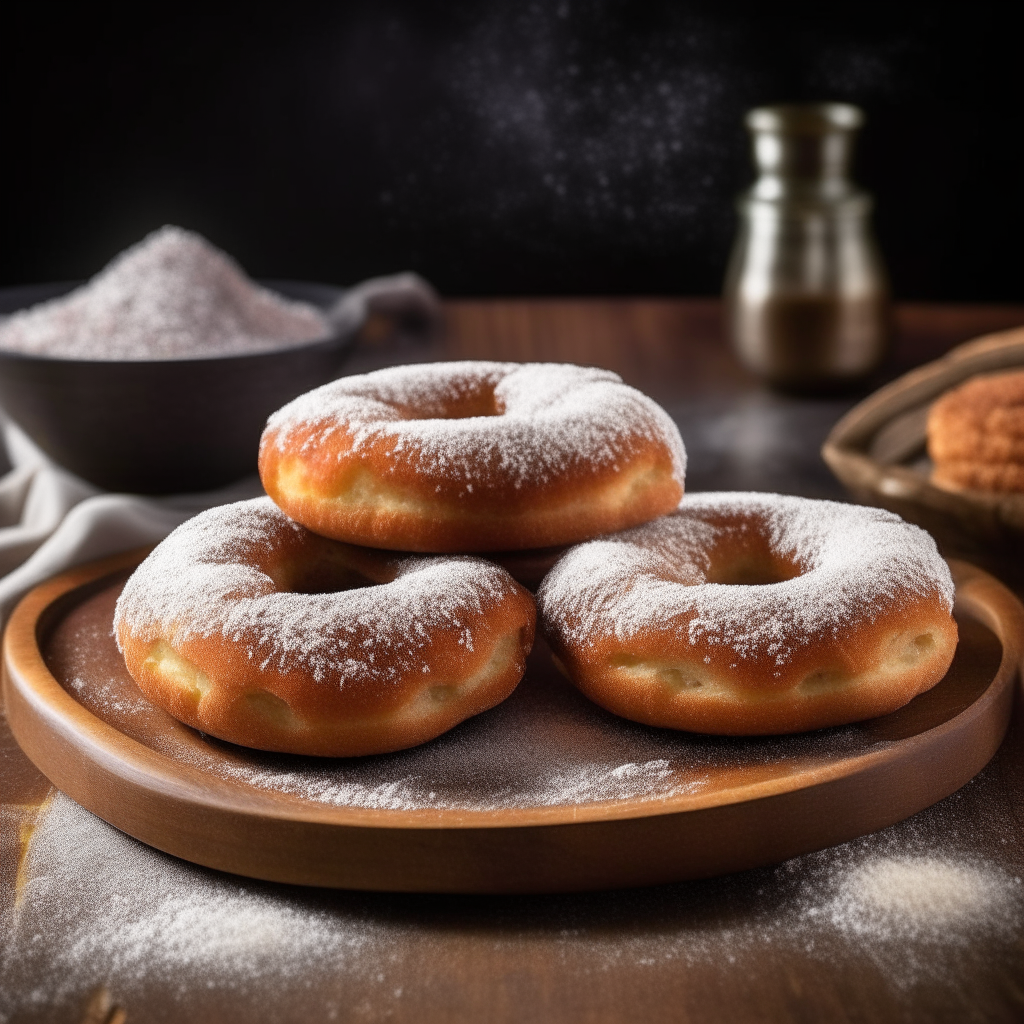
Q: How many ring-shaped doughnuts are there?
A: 3